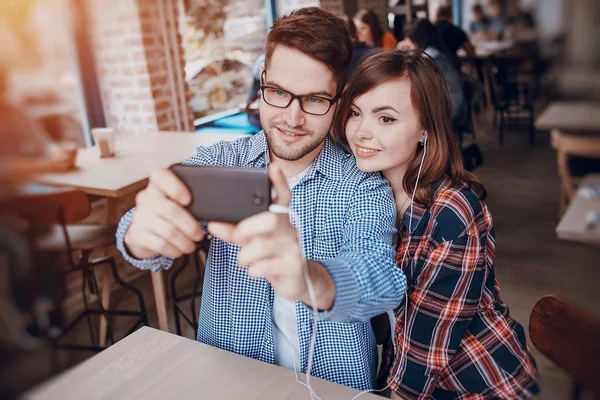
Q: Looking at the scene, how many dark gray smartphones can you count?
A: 1